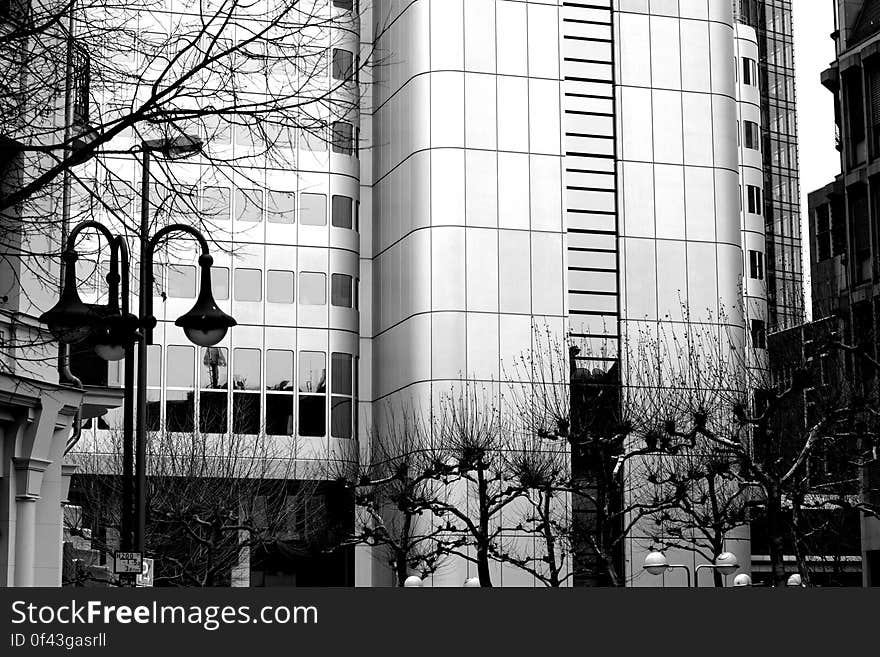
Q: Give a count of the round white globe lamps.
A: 6